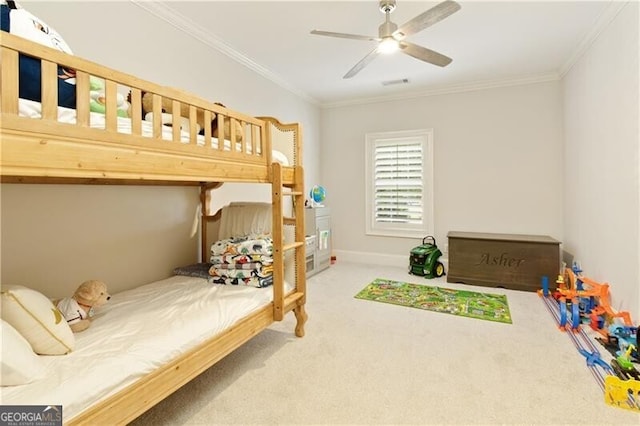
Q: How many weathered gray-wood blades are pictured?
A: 4